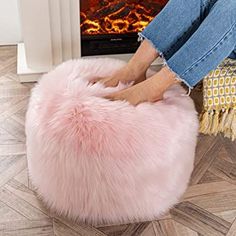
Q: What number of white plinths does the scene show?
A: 1